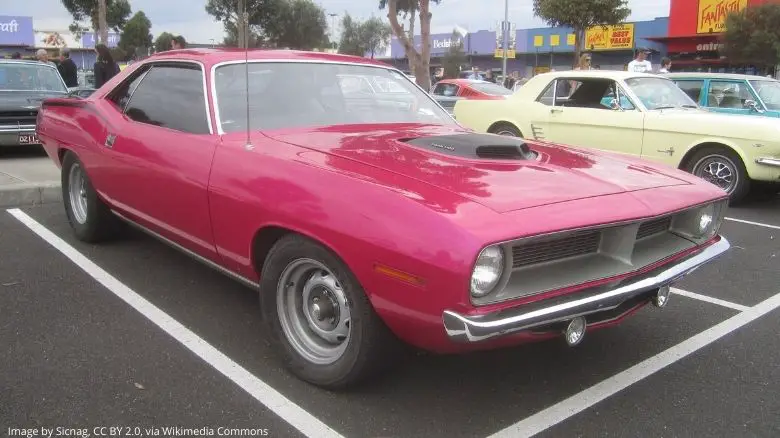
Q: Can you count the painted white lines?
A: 4